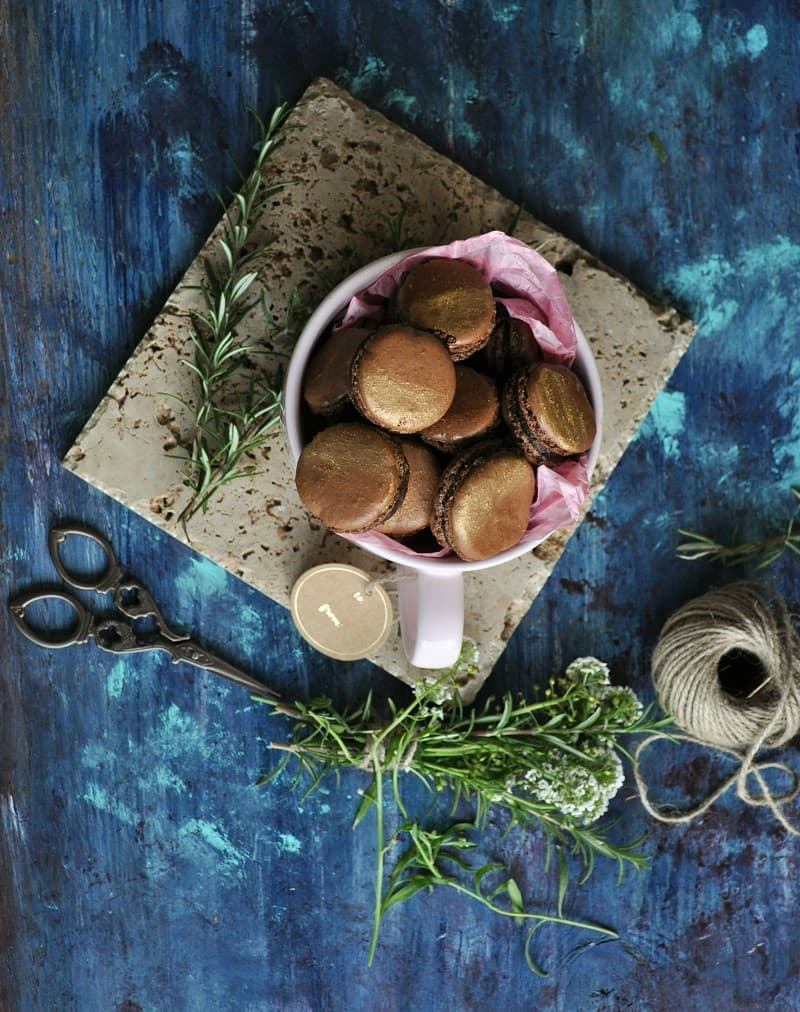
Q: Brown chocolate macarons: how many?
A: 9